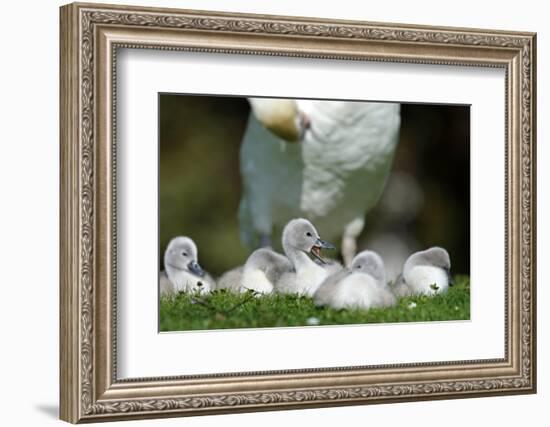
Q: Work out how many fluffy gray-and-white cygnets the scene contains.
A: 5